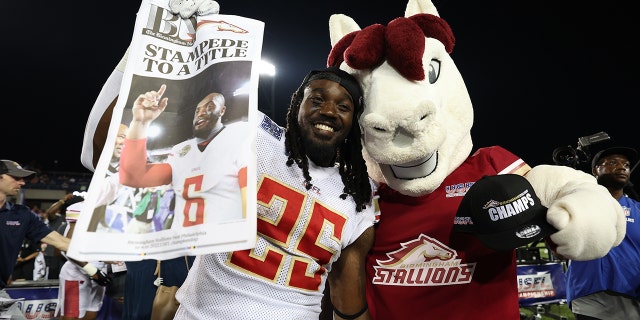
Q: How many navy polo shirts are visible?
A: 1